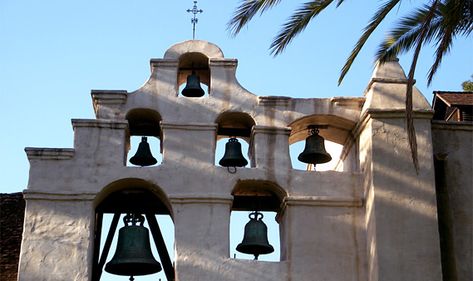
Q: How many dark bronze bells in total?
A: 6